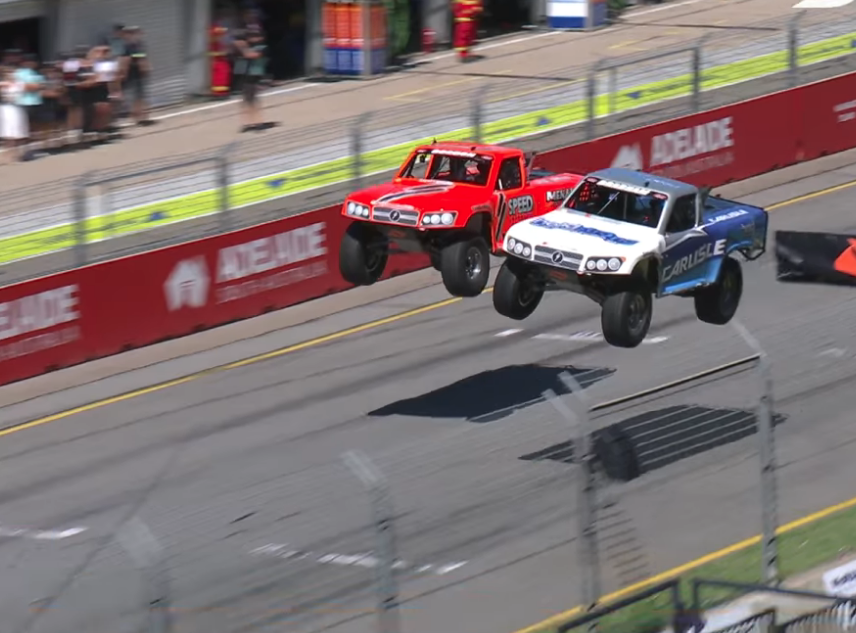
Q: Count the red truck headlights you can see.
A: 6